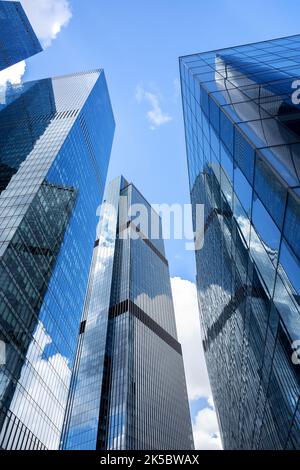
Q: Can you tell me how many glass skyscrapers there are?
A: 4